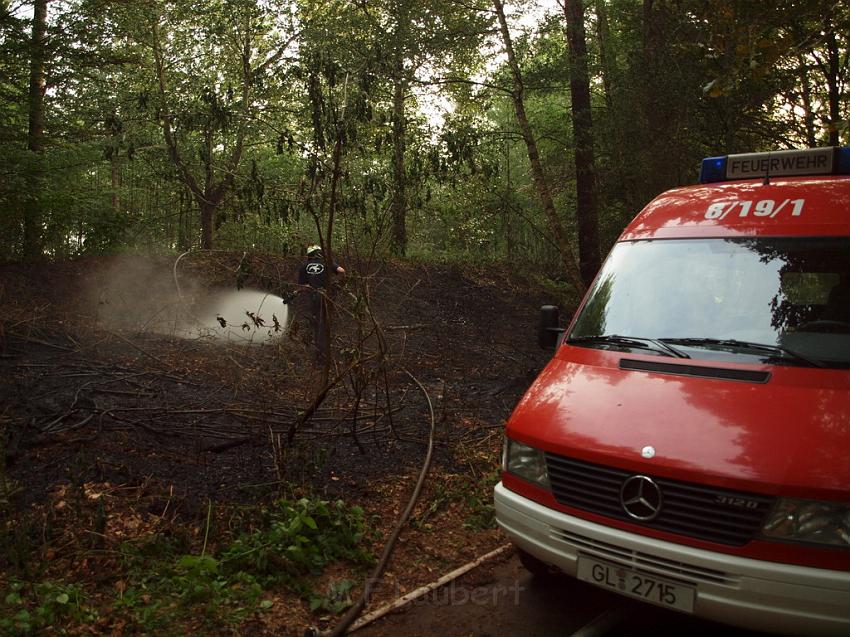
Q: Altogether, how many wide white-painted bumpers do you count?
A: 1